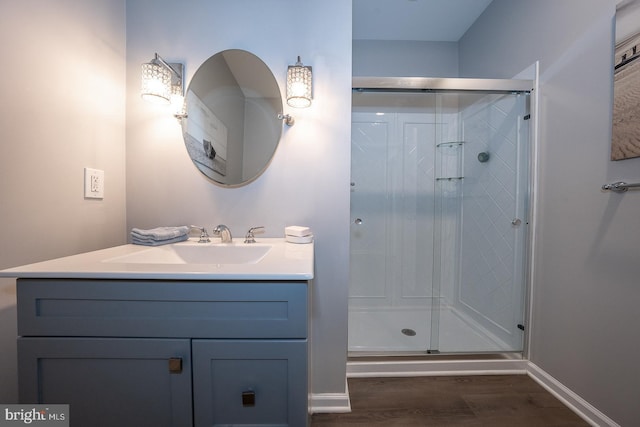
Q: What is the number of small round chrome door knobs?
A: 2